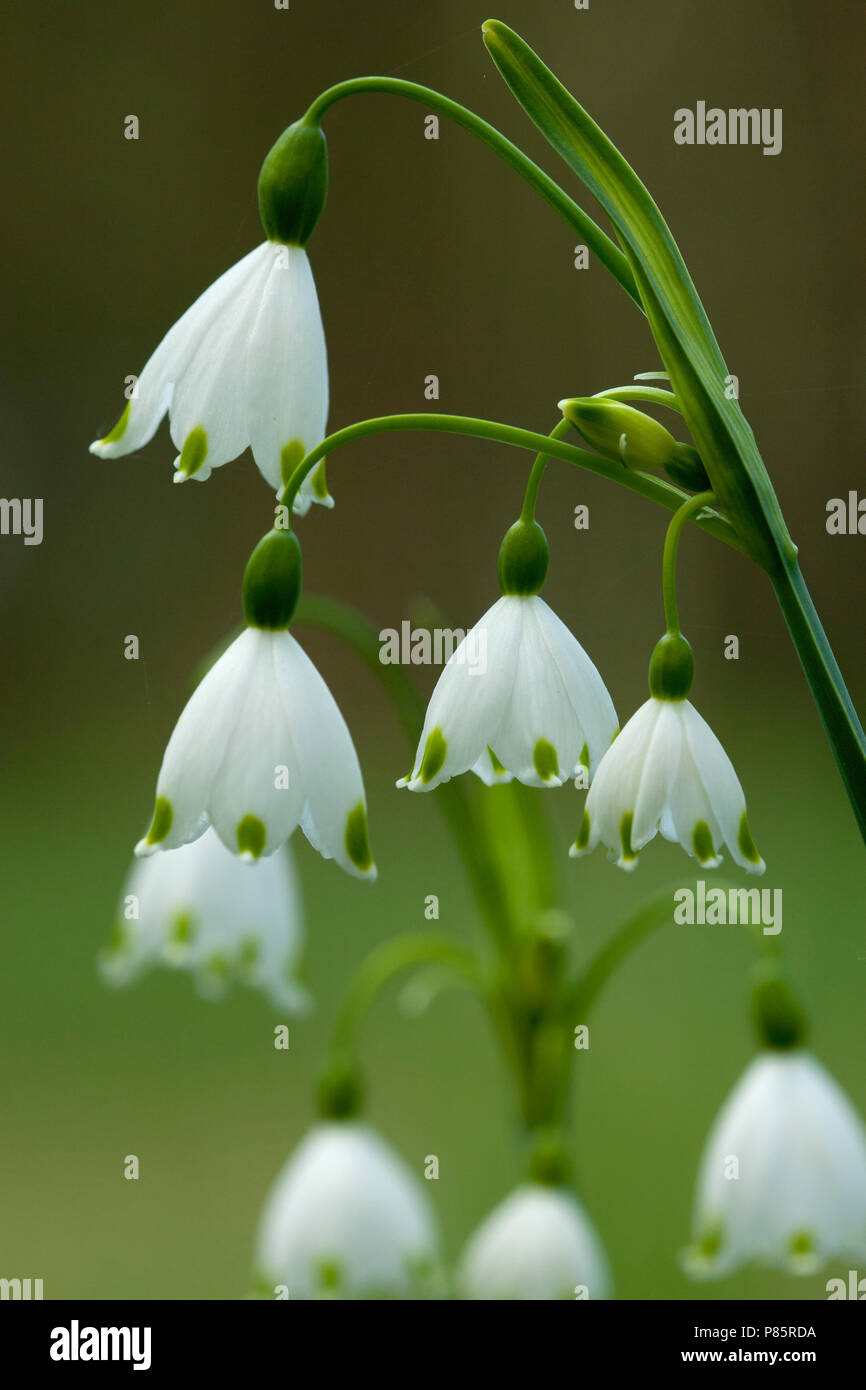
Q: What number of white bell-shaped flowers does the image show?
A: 8